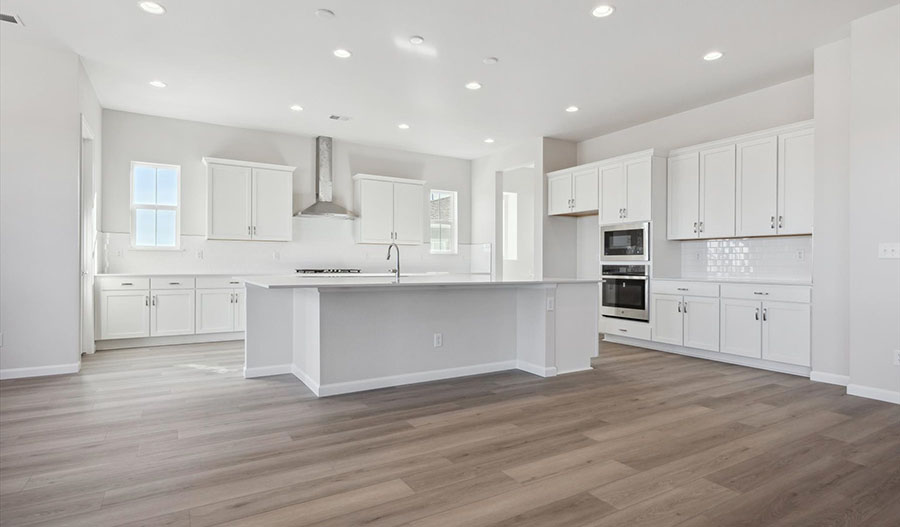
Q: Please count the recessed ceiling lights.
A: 10